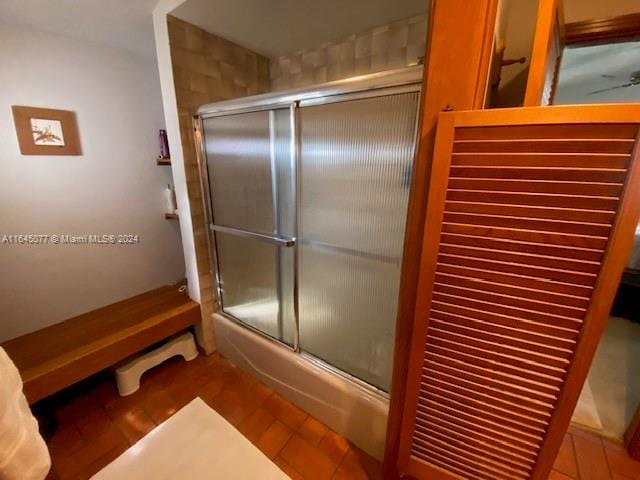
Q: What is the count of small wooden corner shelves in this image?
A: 2